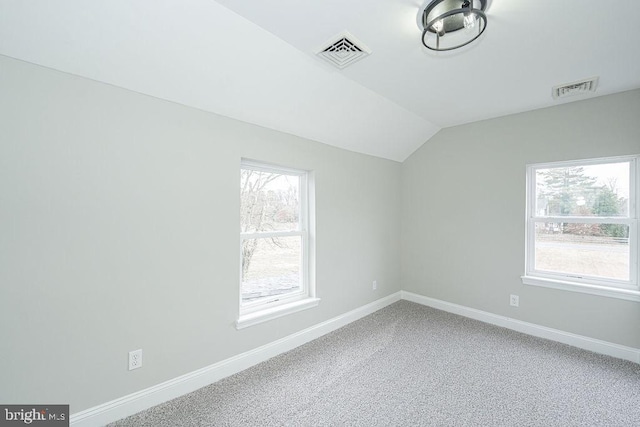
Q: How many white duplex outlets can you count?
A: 3